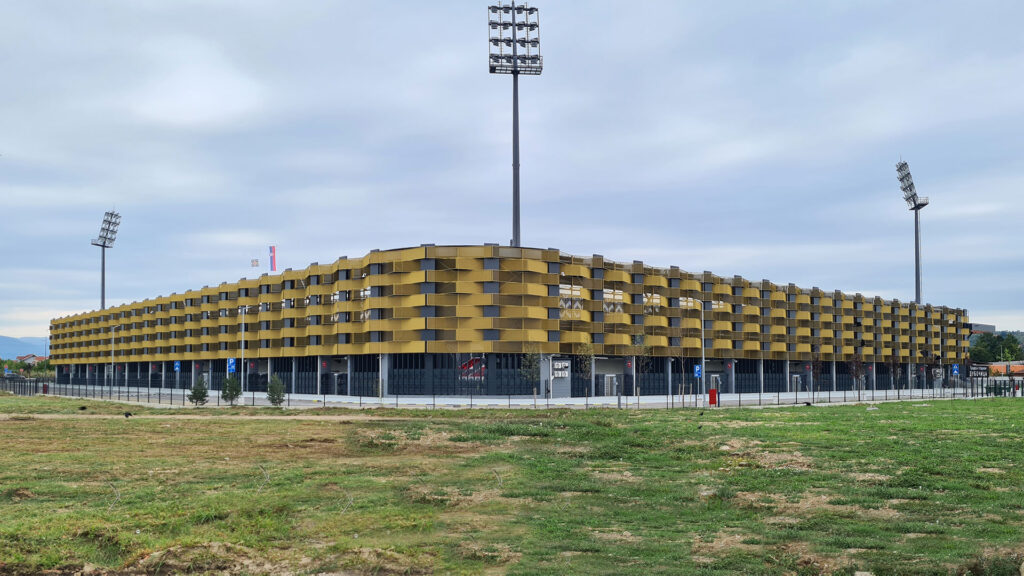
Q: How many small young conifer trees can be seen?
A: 3